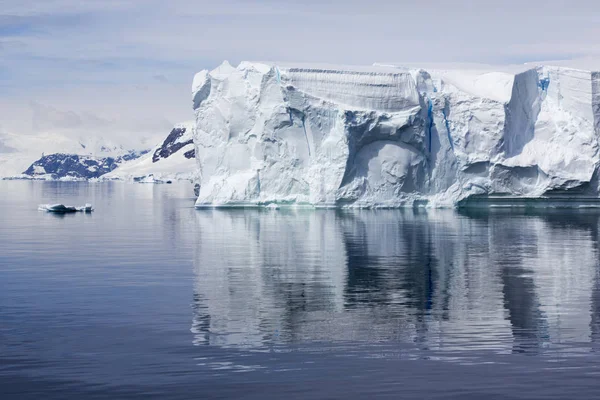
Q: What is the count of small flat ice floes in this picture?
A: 1